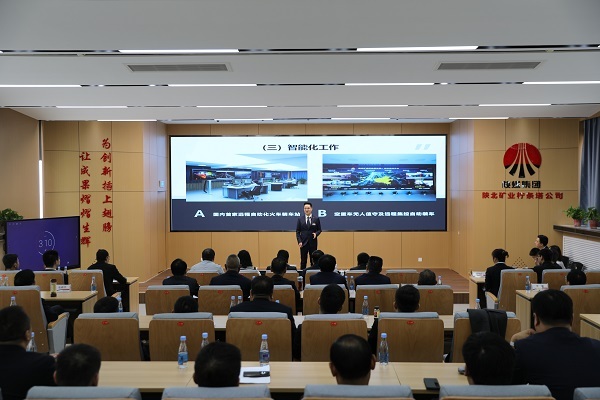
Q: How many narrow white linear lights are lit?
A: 14